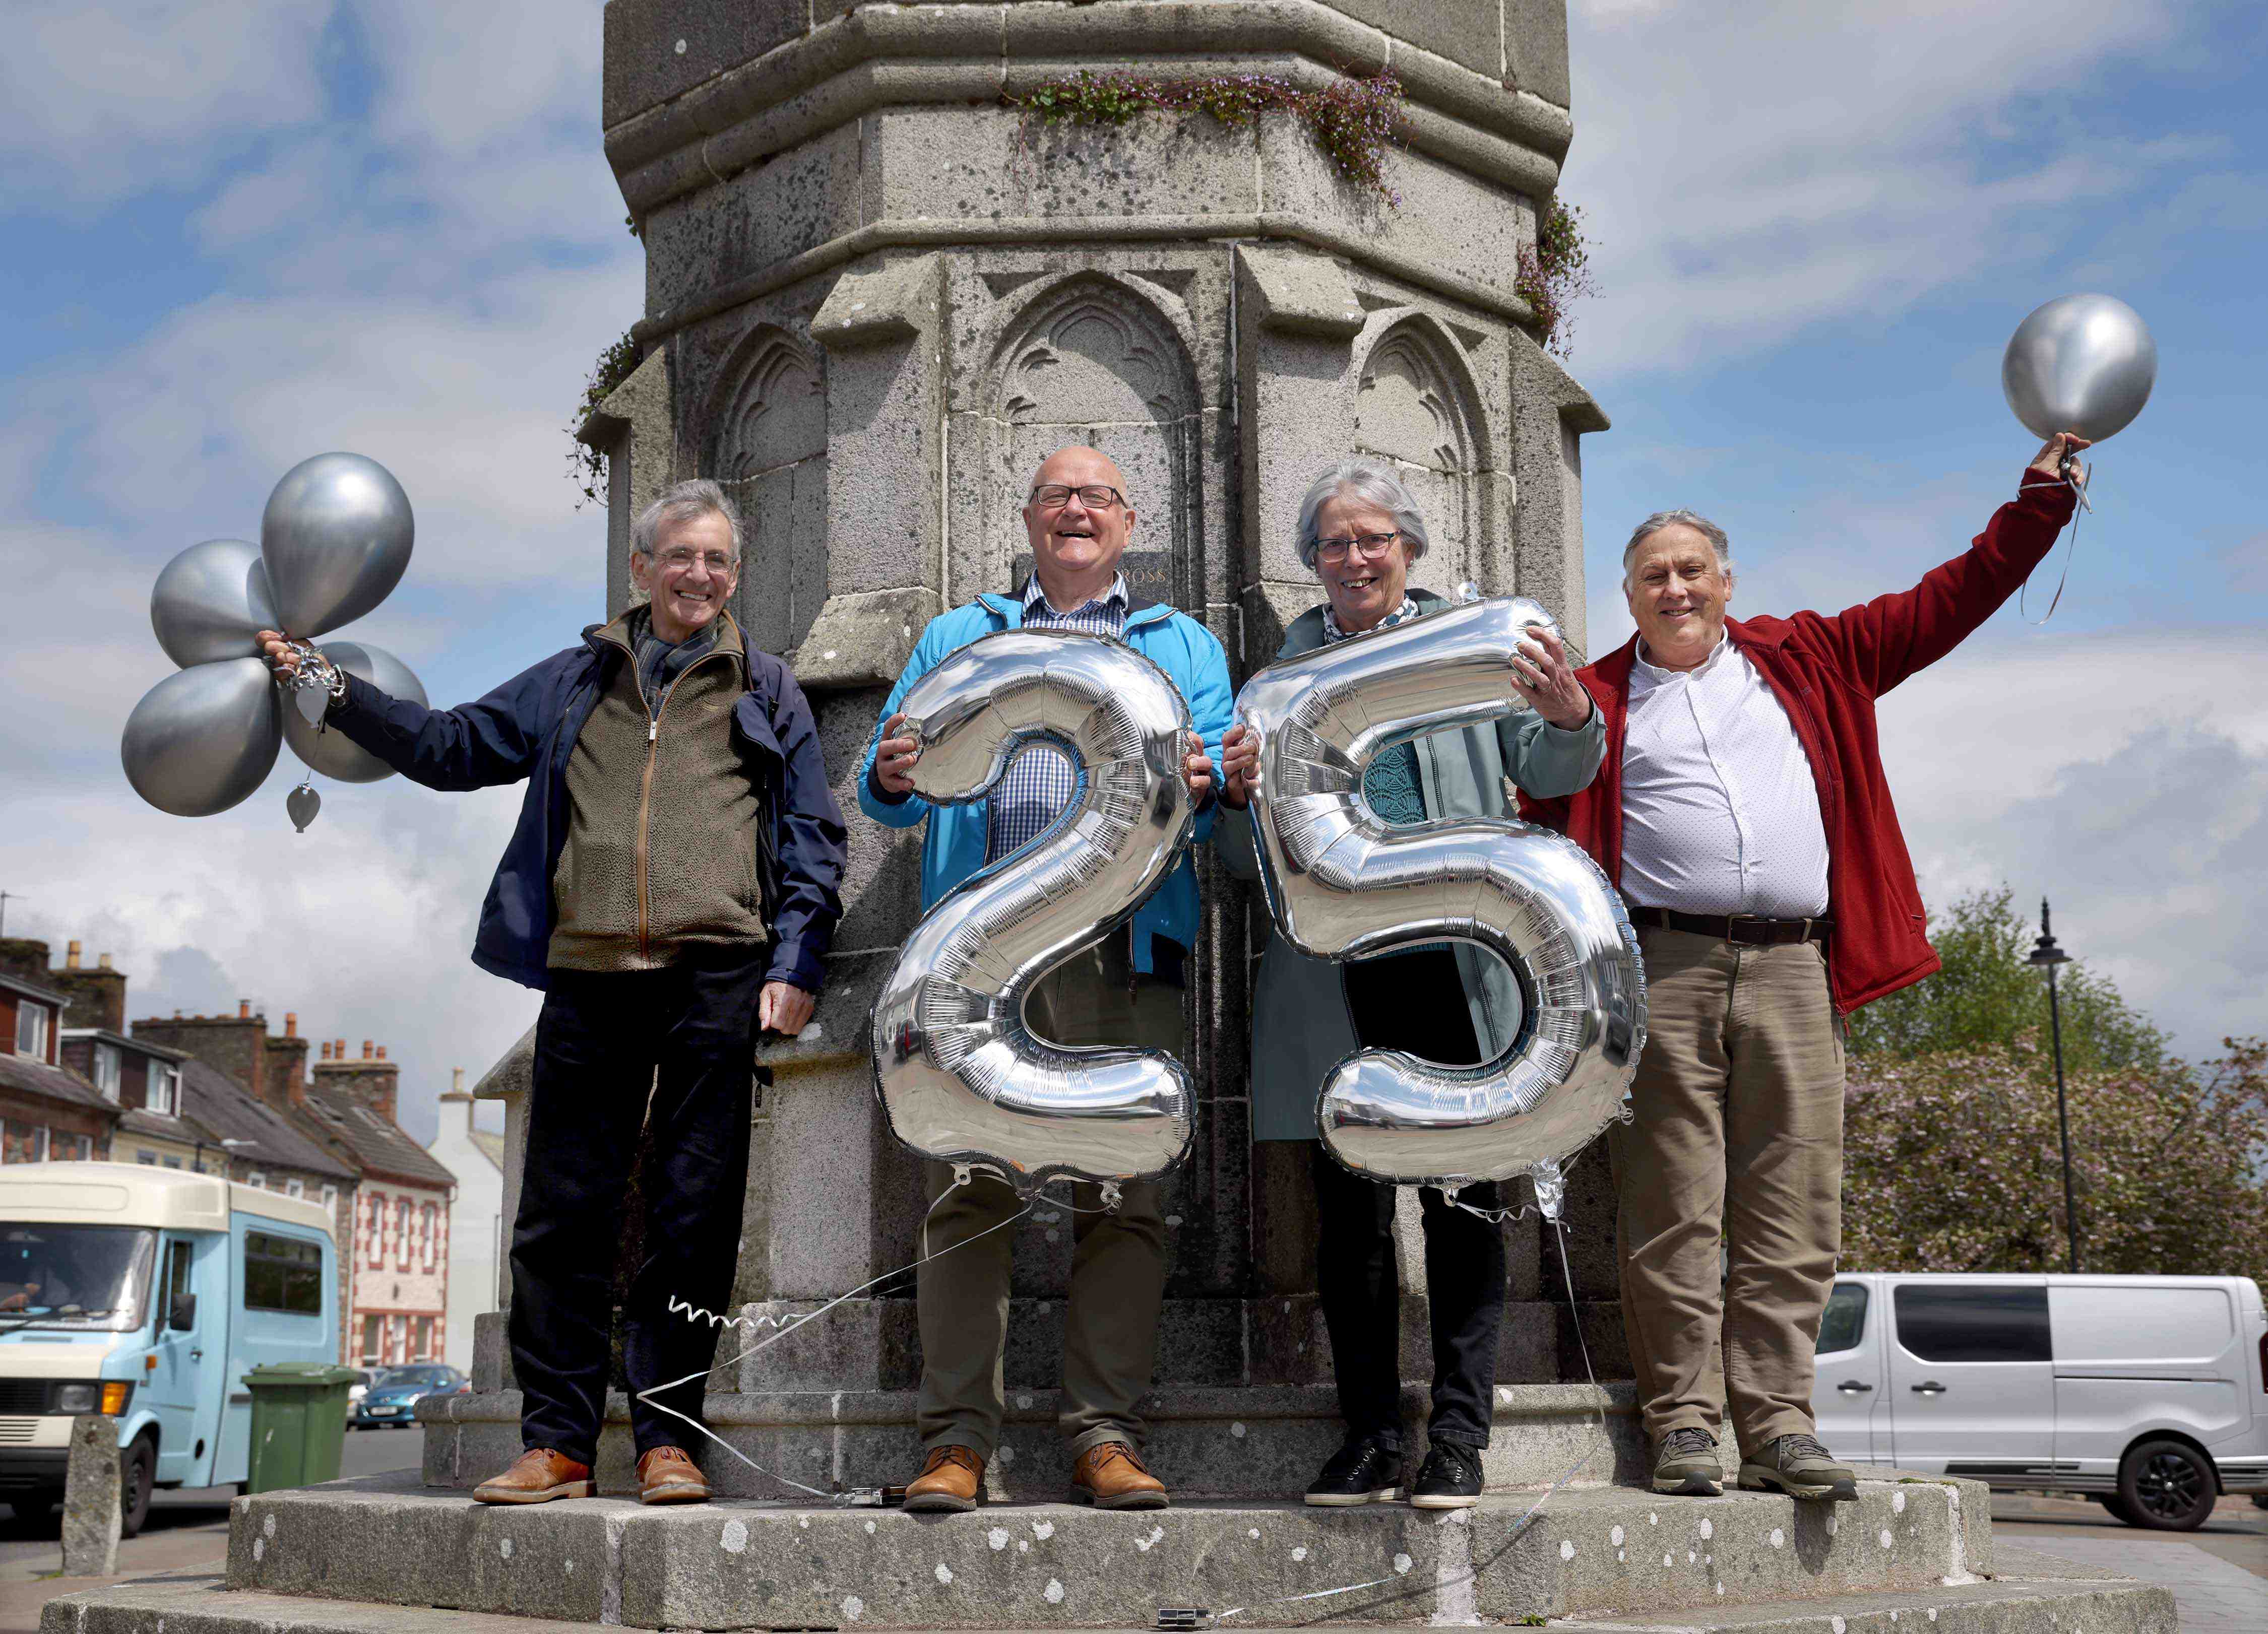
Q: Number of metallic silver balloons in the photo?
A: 7